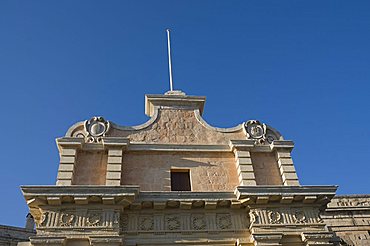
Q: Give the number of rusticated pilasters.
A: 4